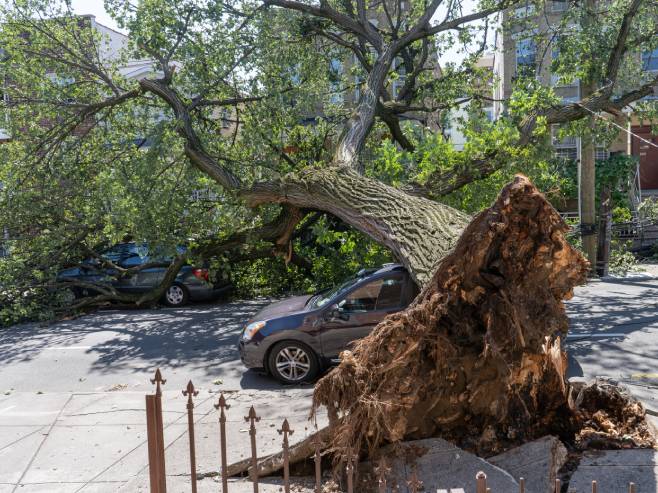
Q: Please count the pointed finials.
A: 9